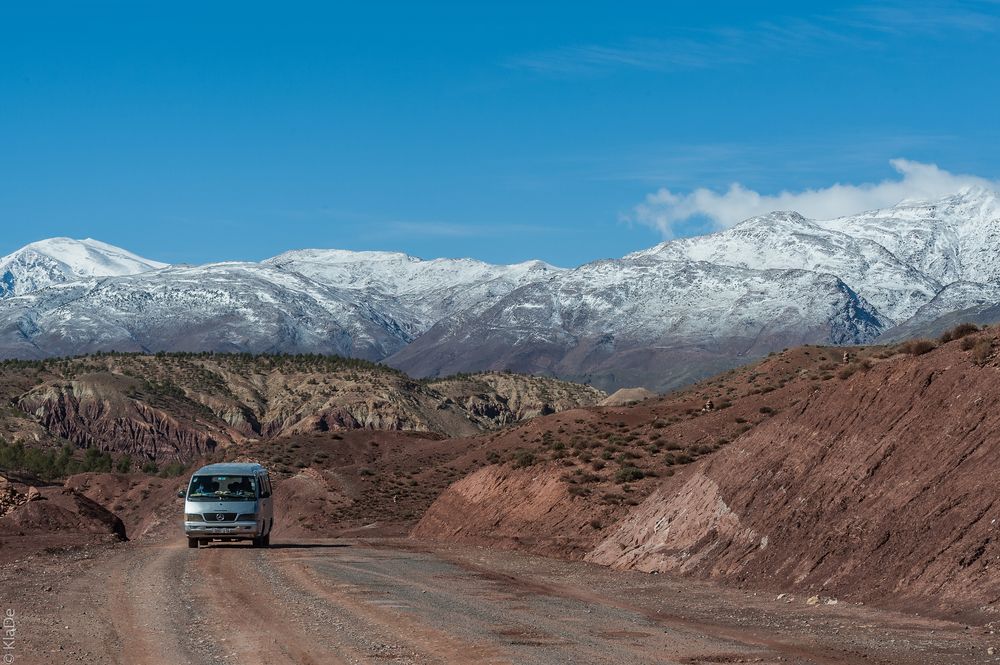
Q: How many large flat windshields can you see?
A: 1